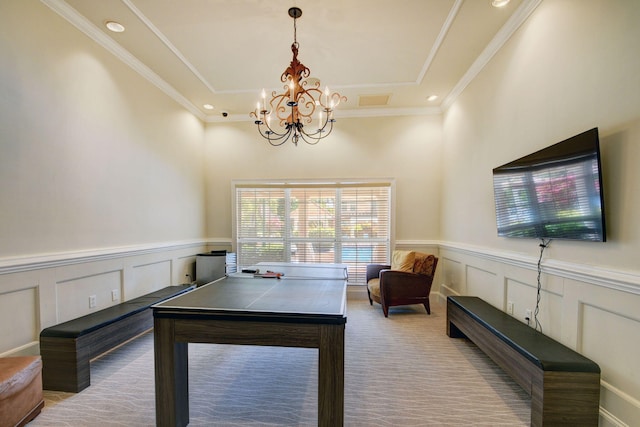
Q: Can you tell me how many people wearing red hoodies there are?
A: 0